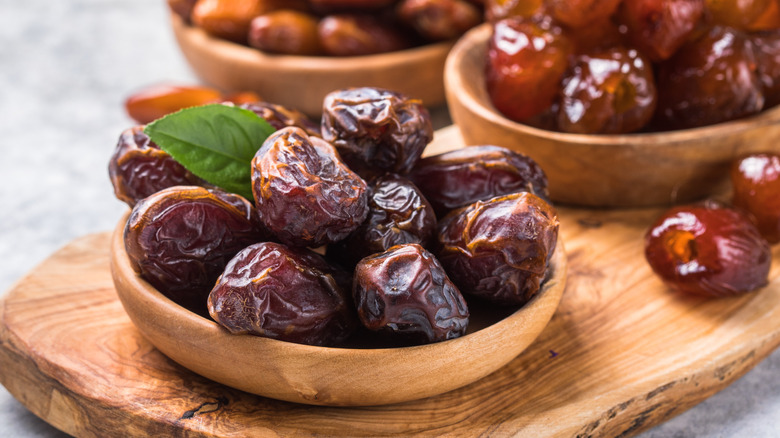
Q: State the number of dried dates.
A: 10